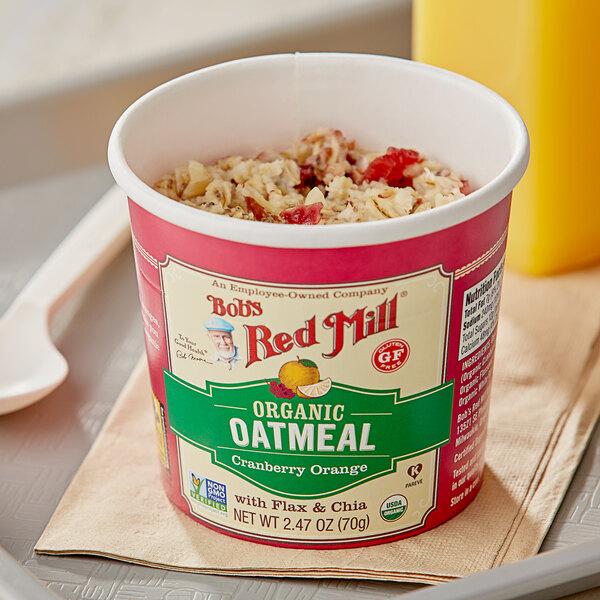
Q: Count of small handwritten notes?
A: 1